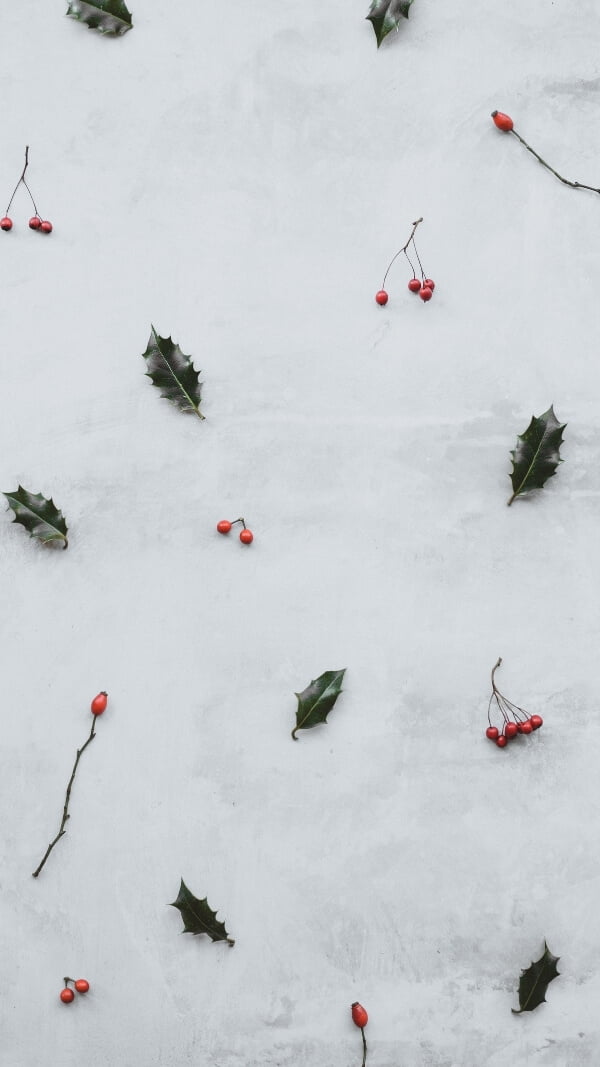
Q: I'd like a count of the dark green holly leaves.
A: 8